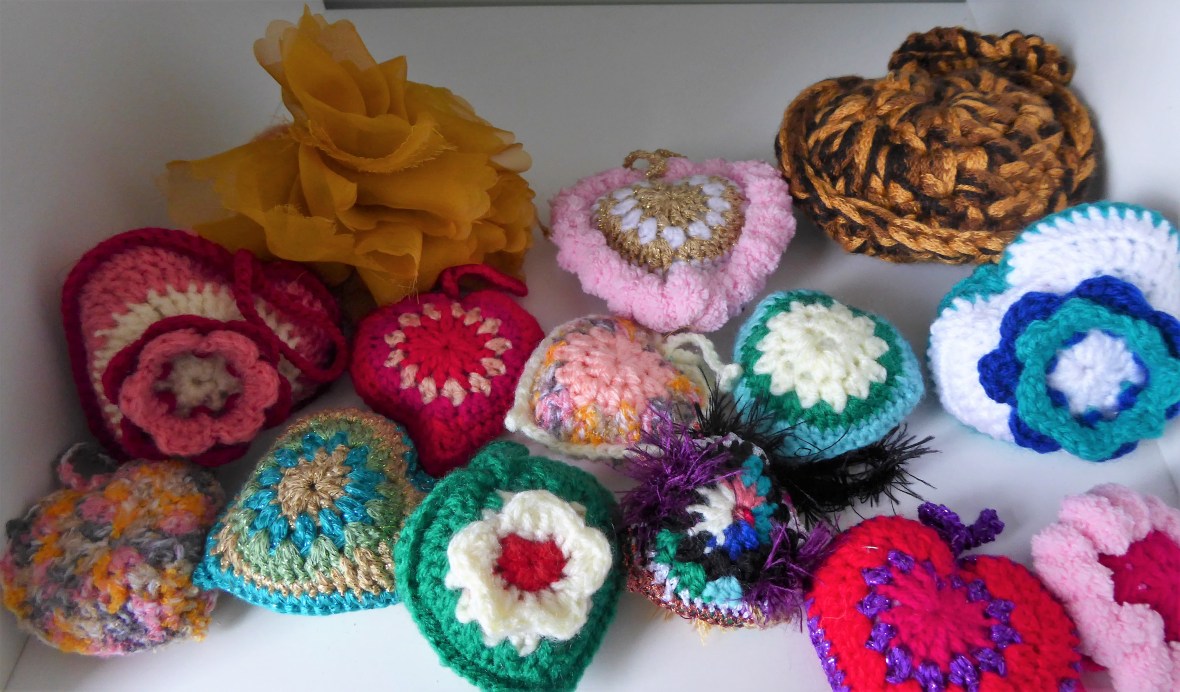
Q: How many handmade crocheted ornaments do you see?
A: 13